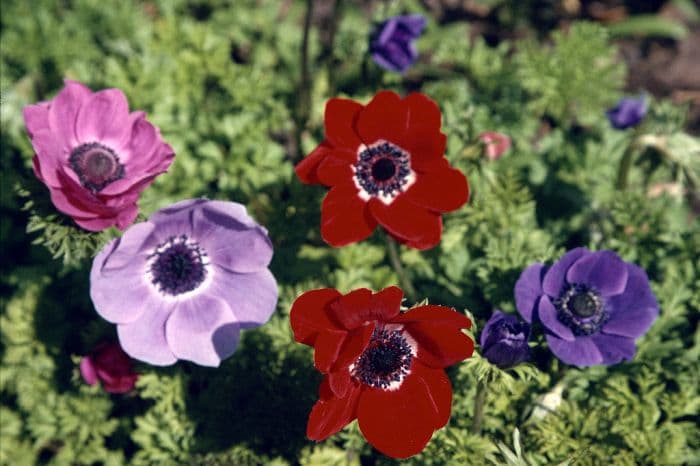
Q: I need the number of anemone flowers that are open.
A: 5